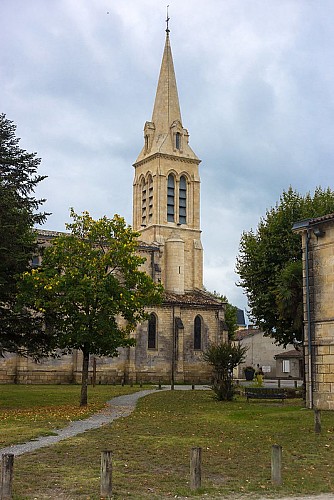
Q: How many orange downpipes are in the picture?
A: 0